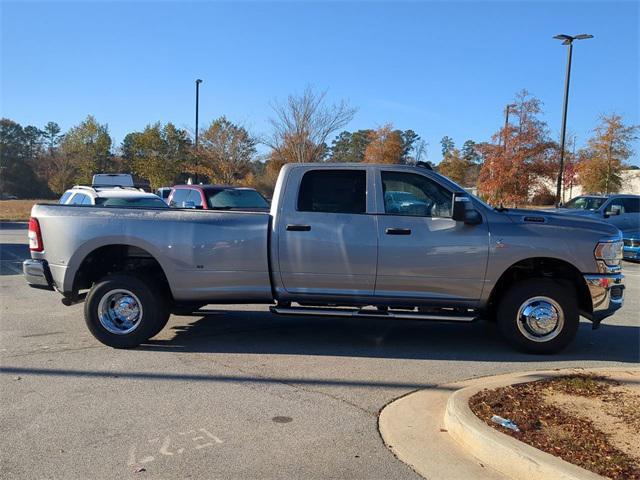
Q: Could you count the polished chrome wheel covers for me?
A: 2